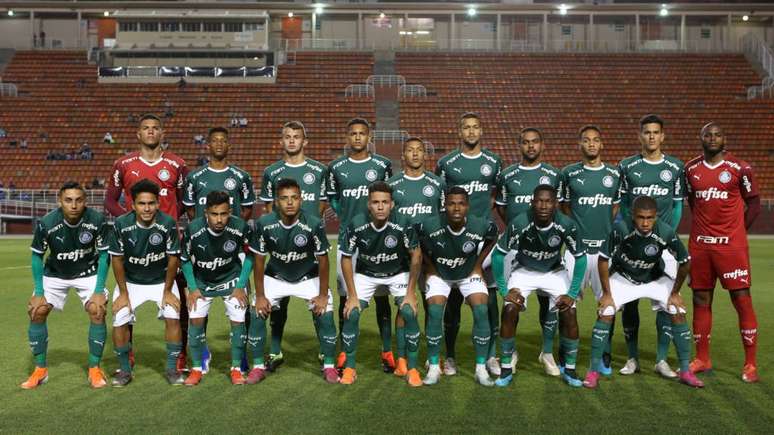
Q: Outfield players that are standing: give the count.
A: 8